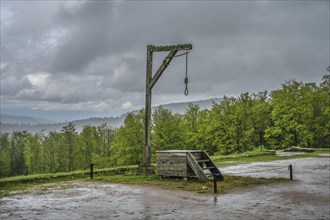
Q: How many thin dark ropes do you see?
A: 1